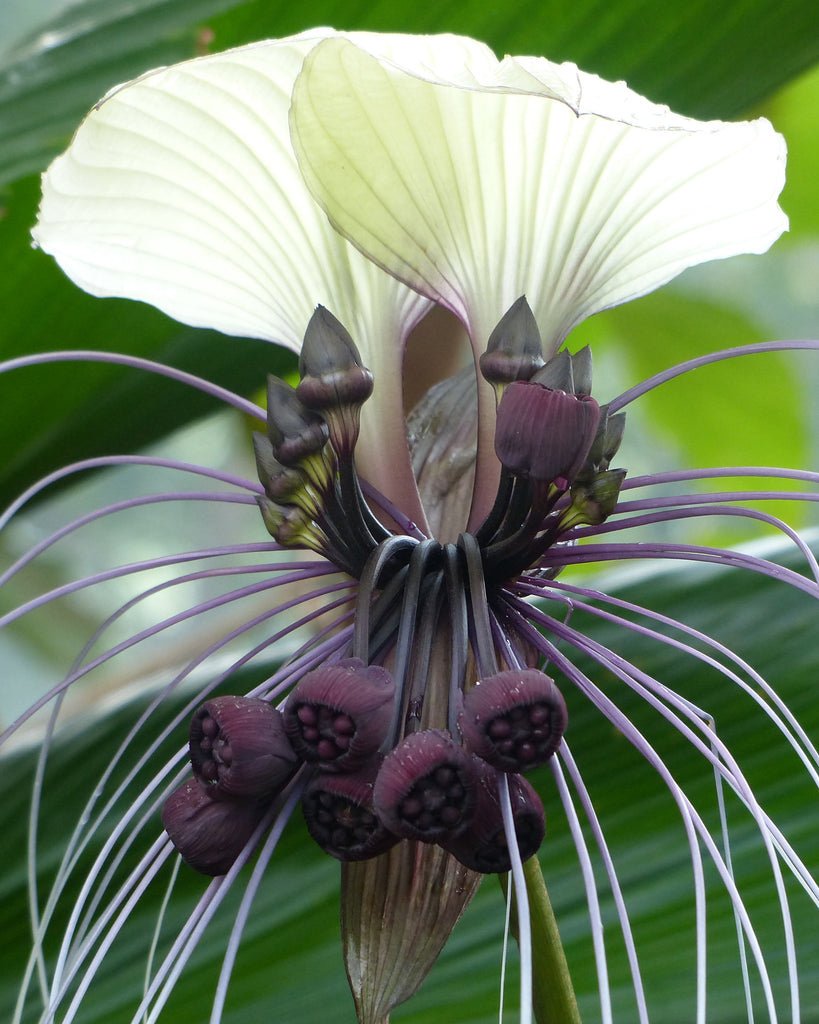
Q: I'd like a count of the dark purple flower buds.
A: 8